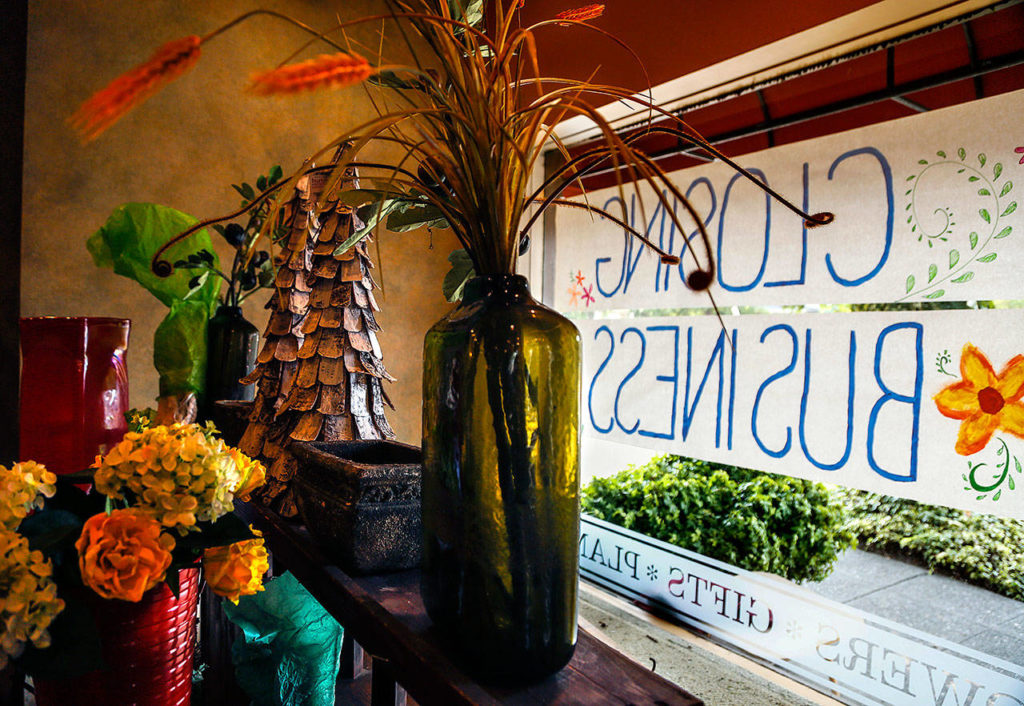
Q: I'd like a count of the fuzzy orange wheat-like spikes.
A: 3